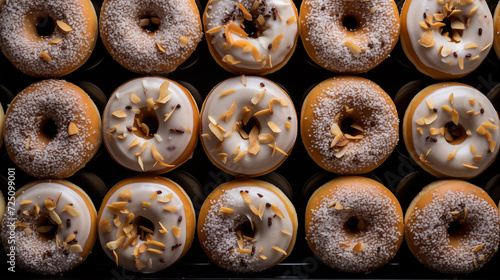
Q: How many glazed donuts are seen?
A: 8